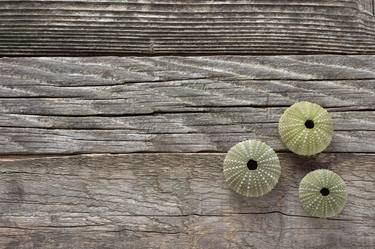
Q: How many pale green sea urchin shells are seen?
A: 3